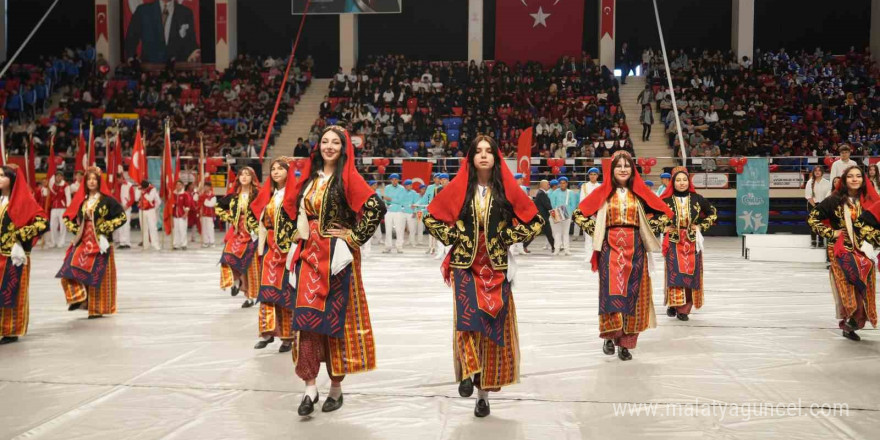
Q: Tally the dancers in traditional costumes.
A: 9